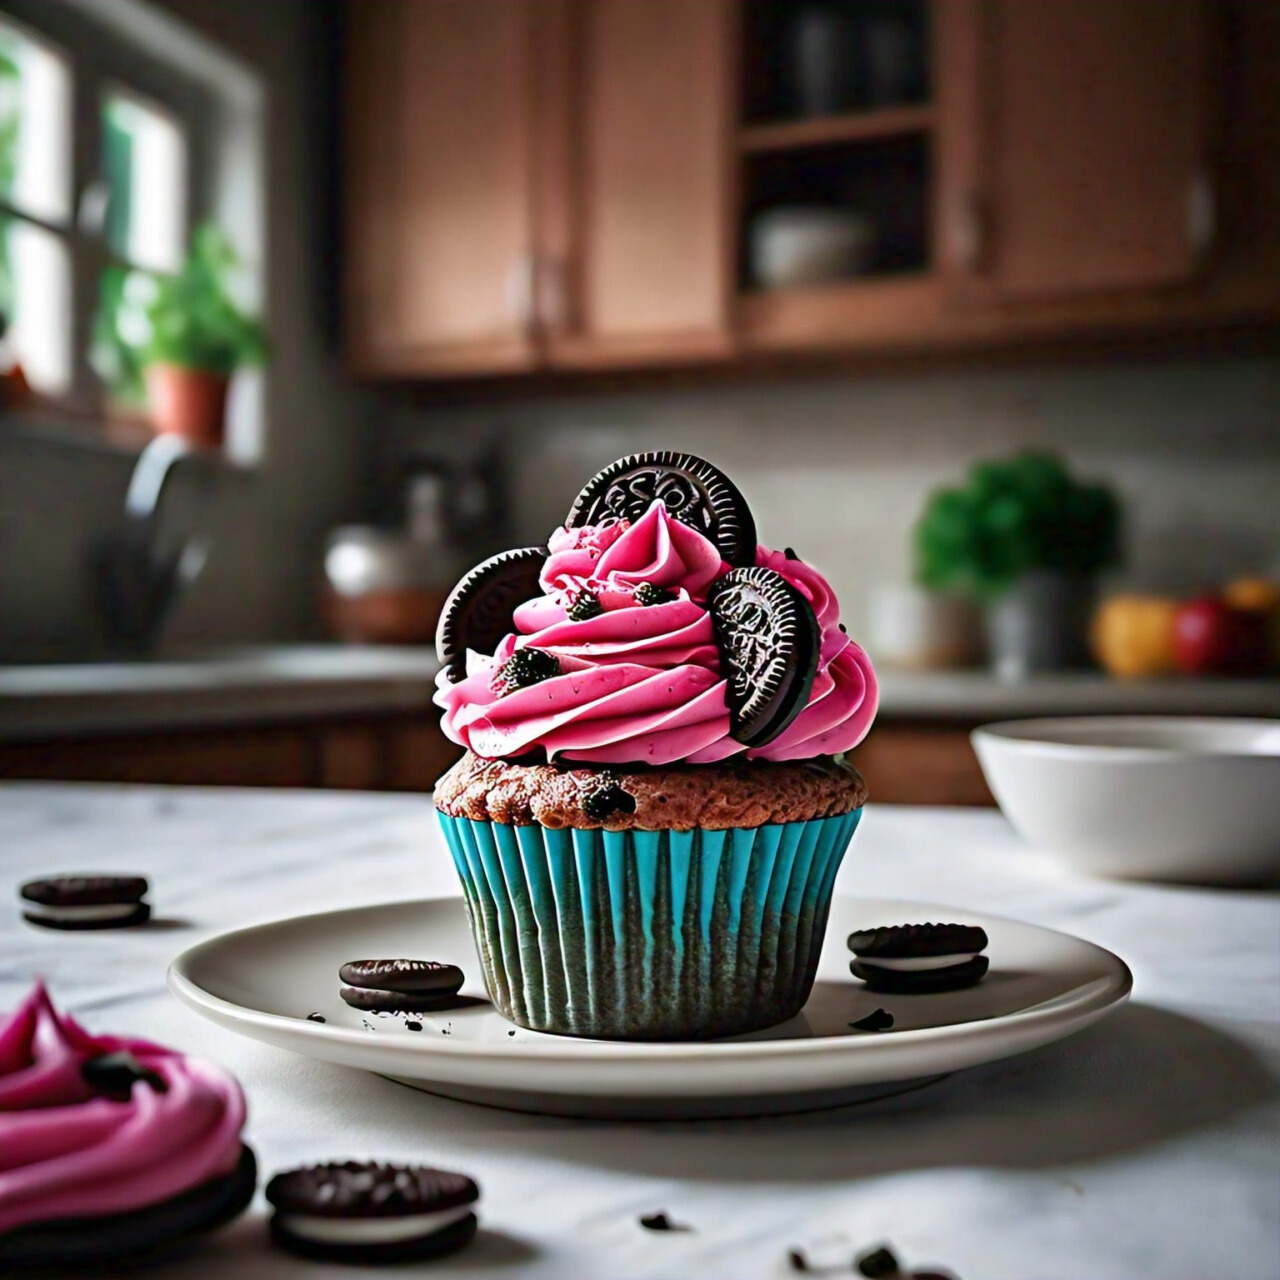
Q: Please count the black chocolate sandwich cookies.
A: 7